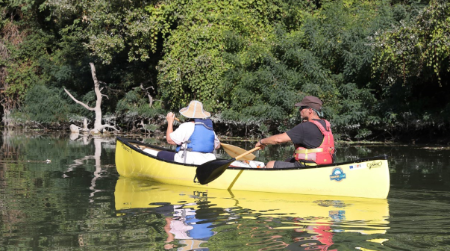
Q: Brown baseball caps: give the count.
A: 1